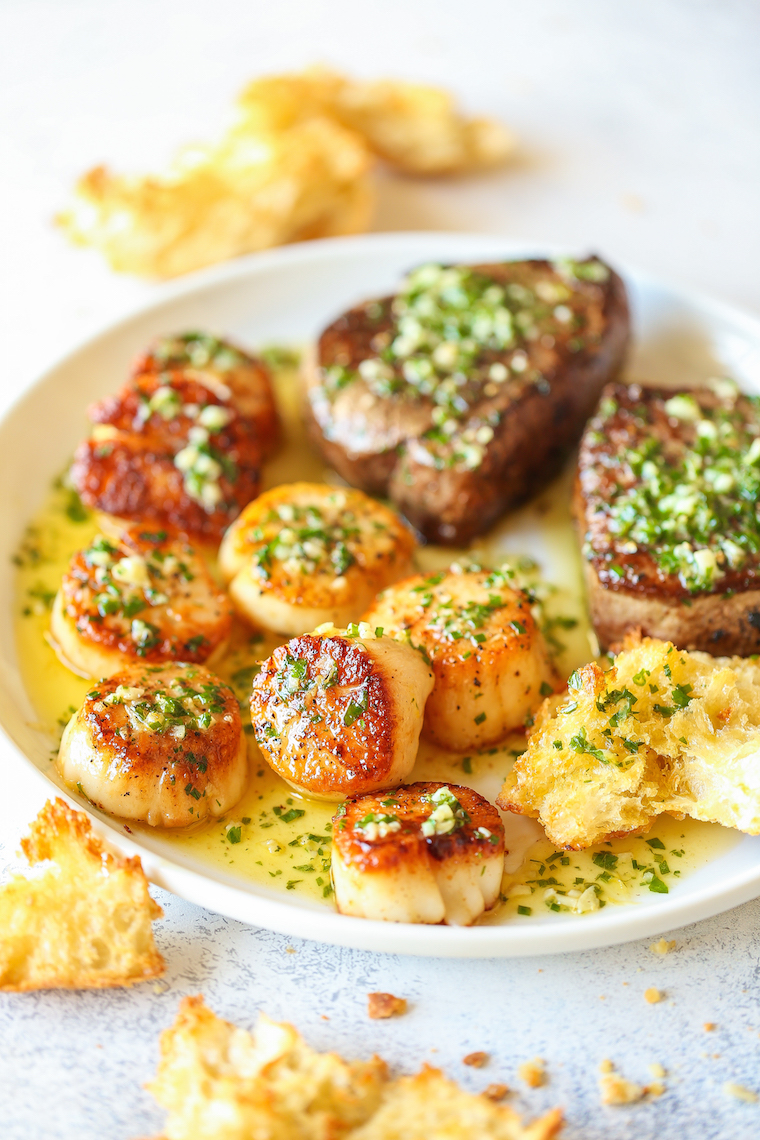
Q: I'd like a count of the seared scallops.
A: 8